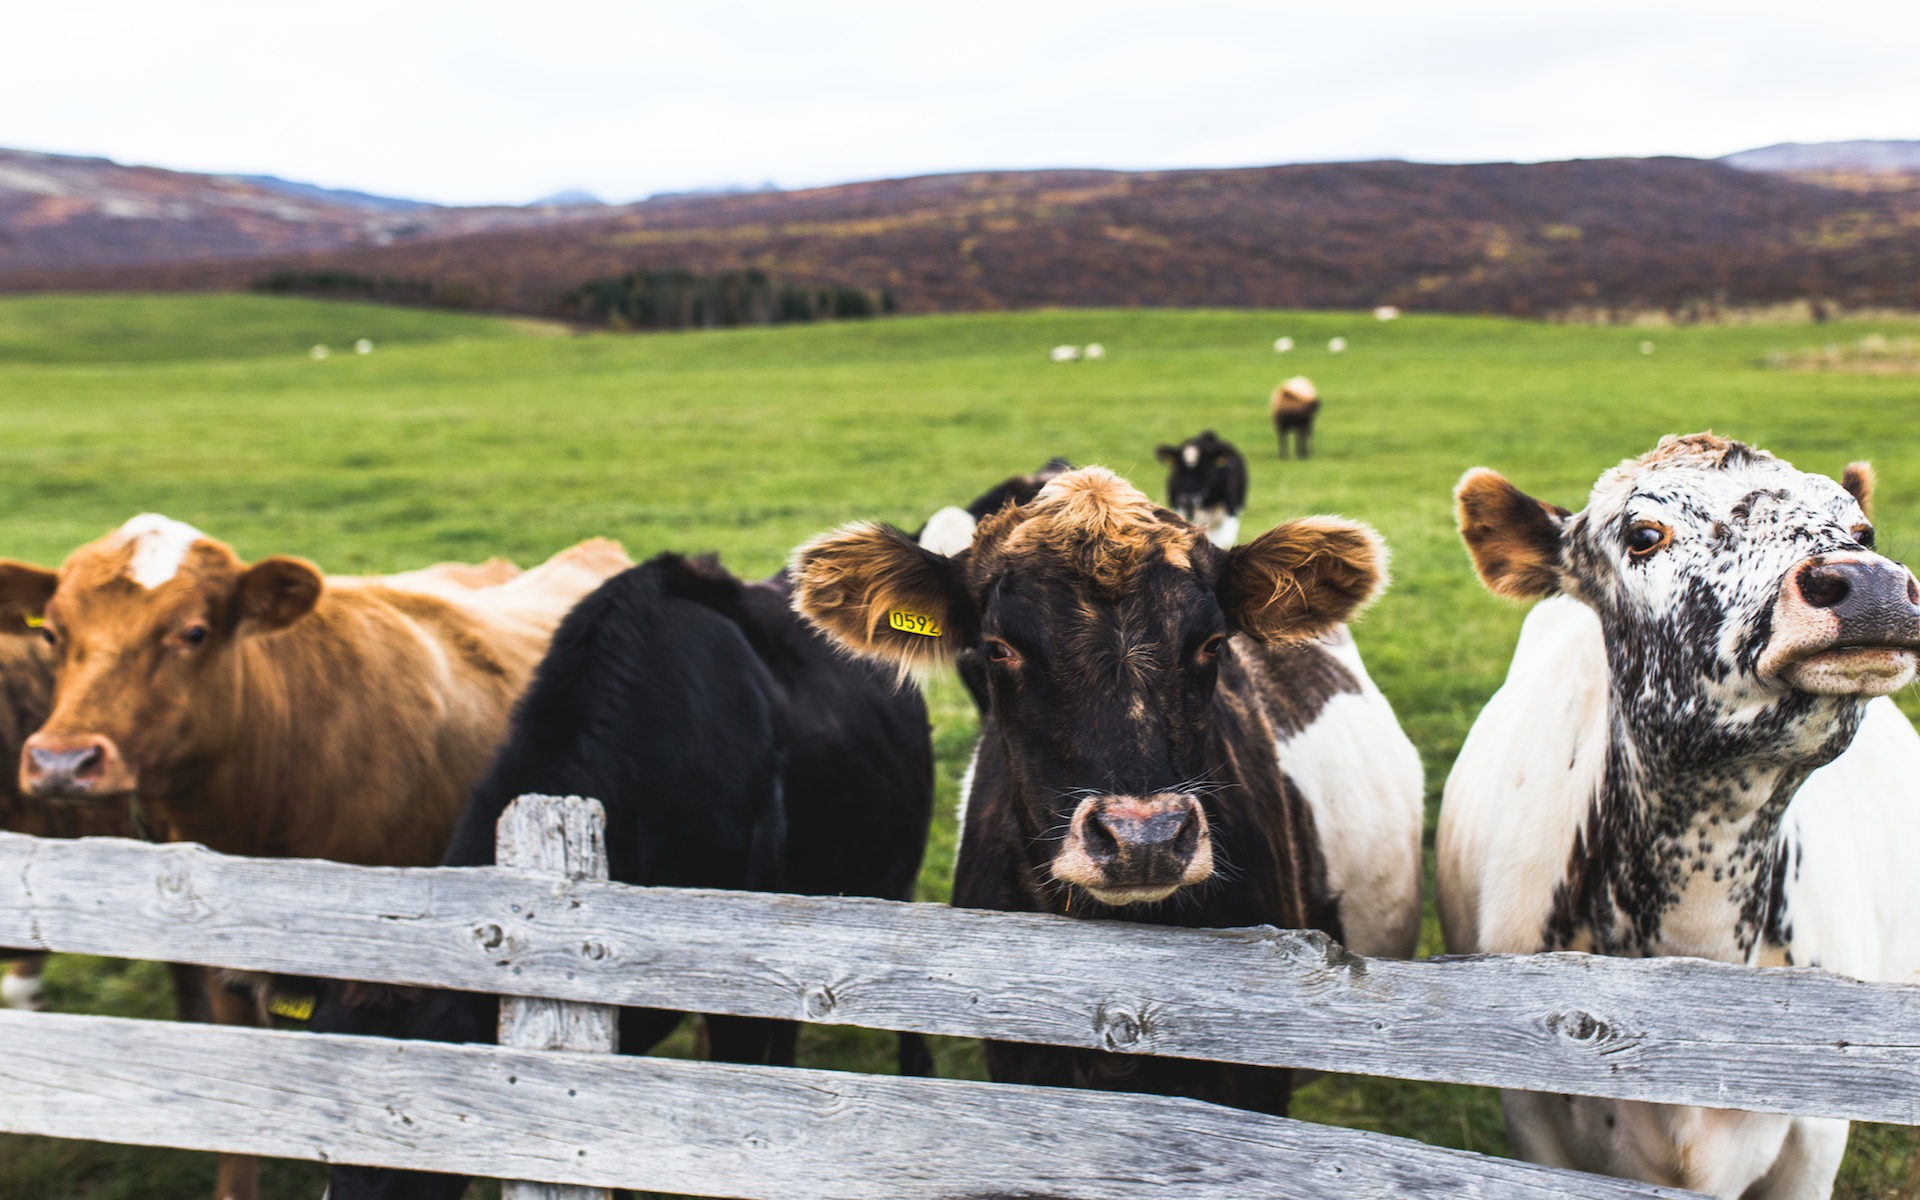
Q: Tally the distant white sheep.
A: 8